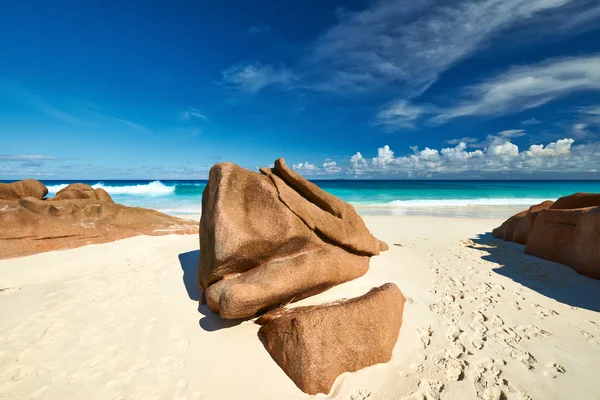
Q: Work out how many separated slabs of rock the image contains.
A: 4